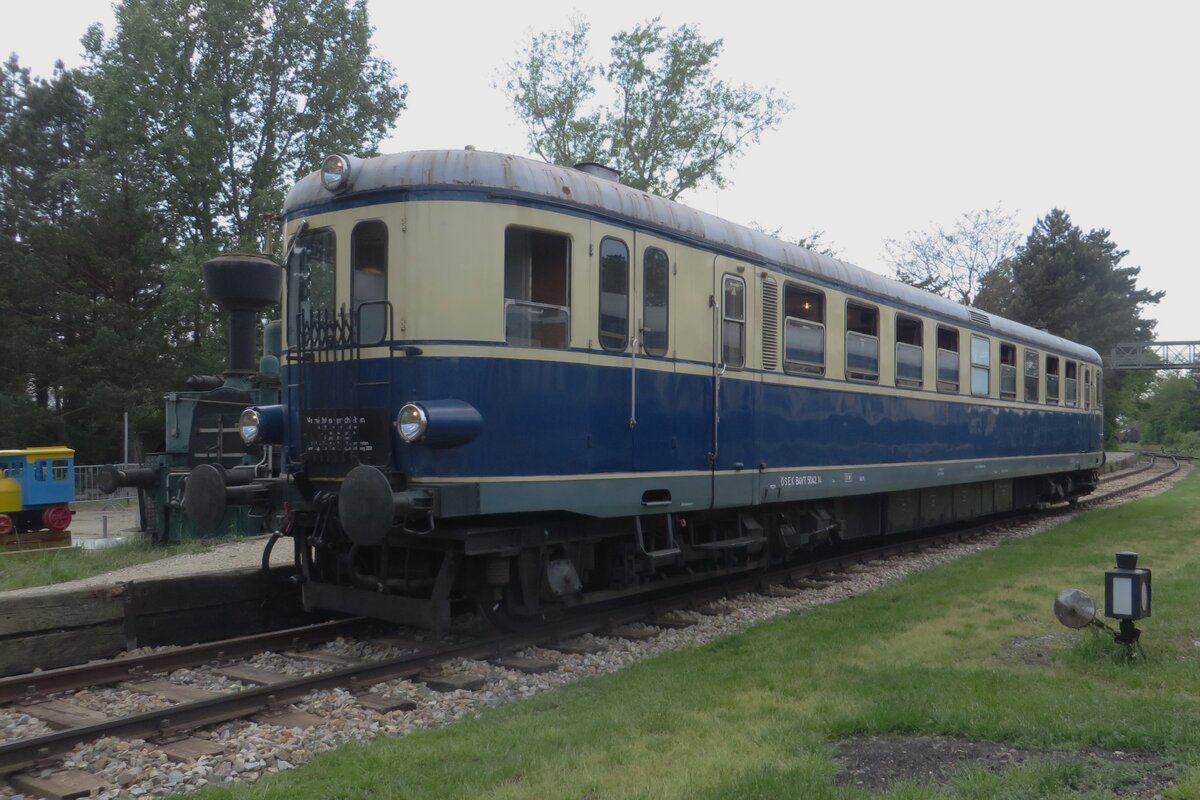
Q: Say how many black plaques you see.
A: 1